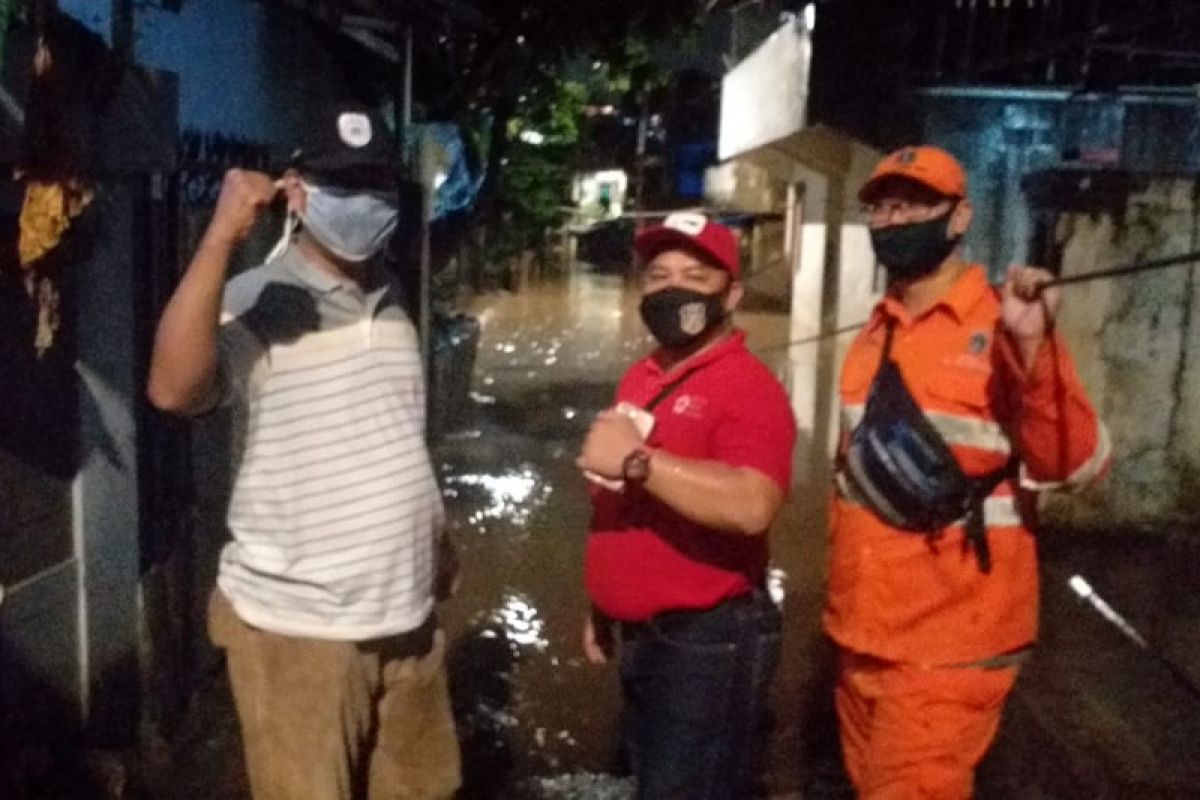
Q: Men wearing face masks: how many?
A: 3